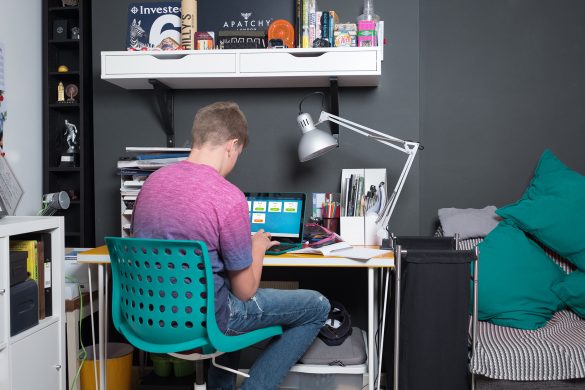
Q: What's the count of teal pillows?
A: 3